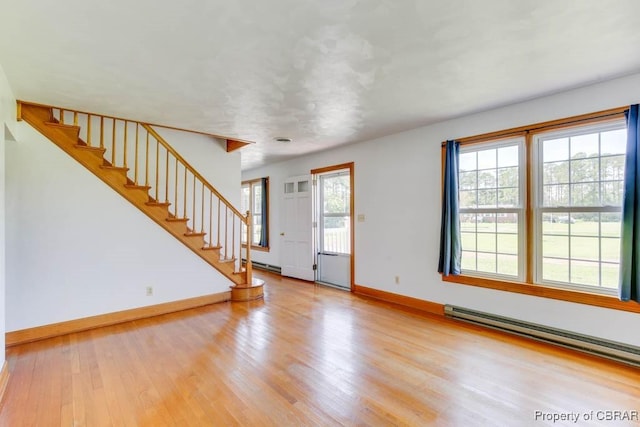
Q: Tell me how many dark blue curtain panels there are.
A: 3